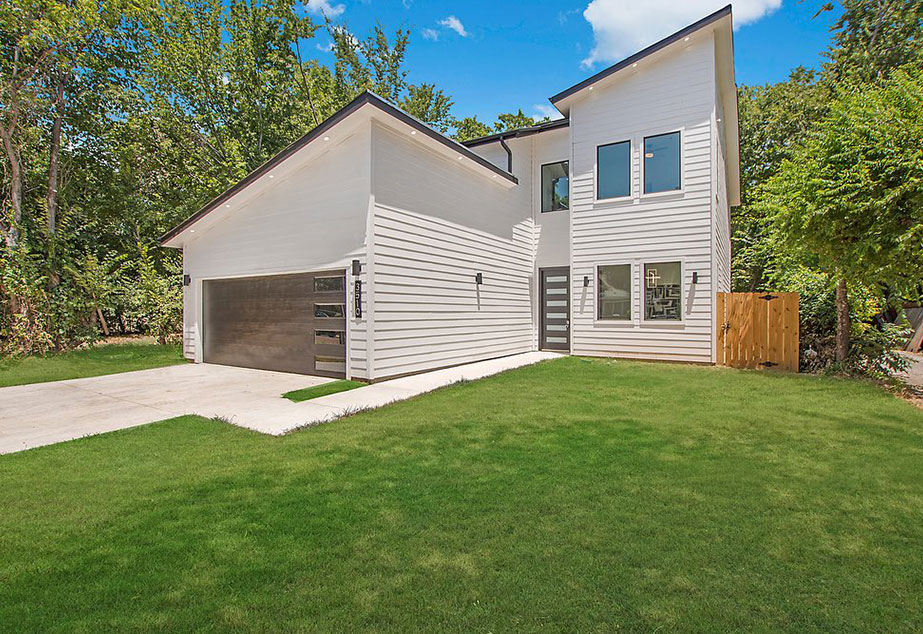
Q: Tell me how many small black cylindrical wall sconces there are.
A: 5